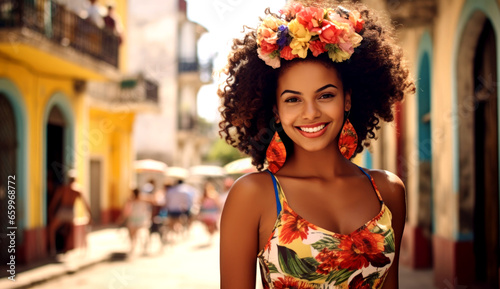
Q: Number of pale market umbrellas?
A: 4